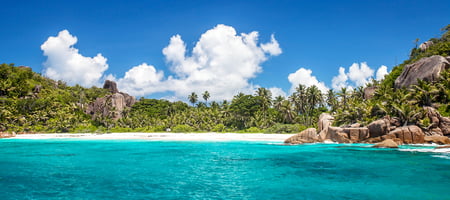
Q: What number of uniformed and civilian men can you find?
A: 0